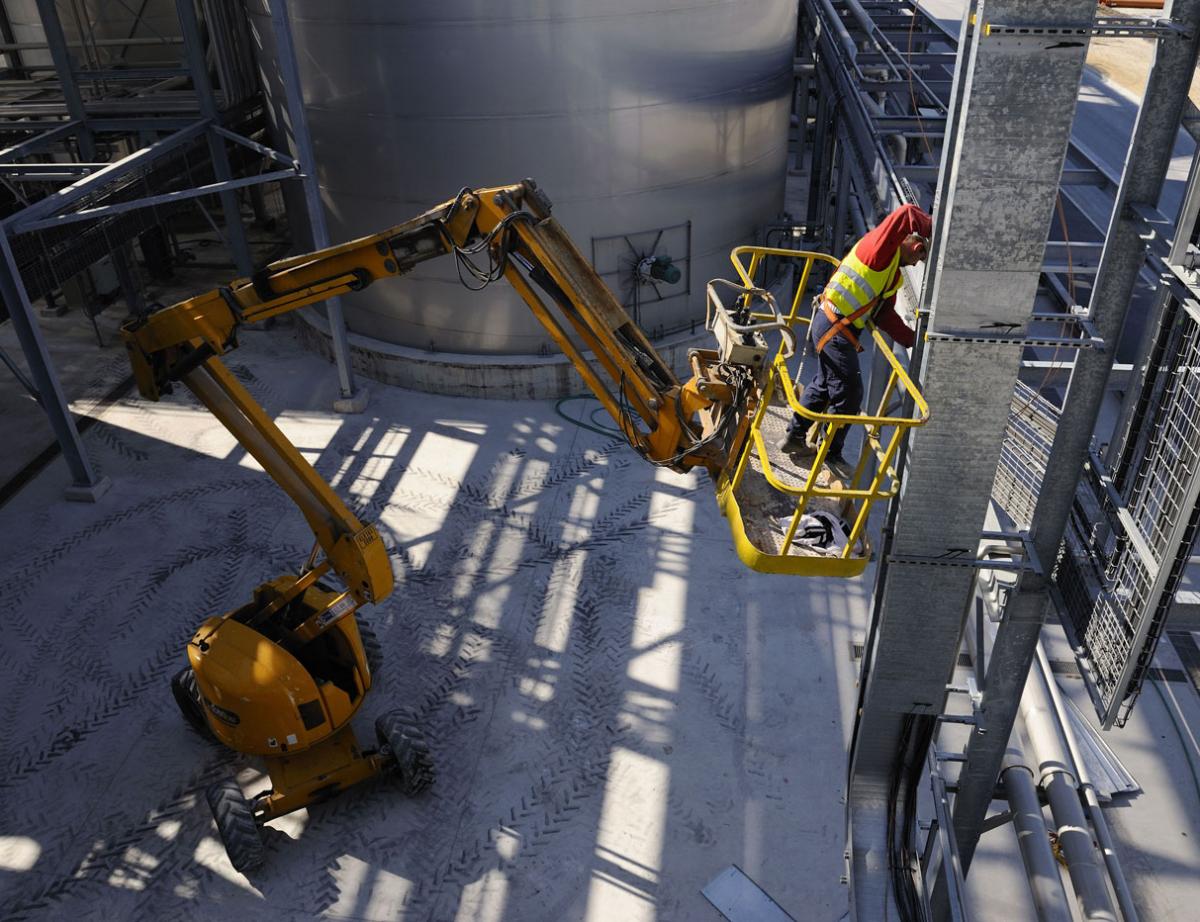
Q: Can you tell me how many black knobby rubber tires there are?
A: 4